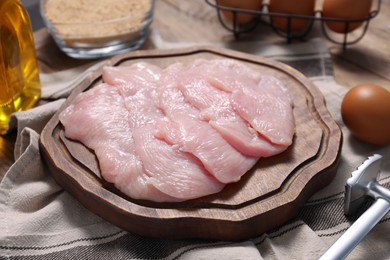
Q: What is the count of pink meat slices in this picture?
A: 5